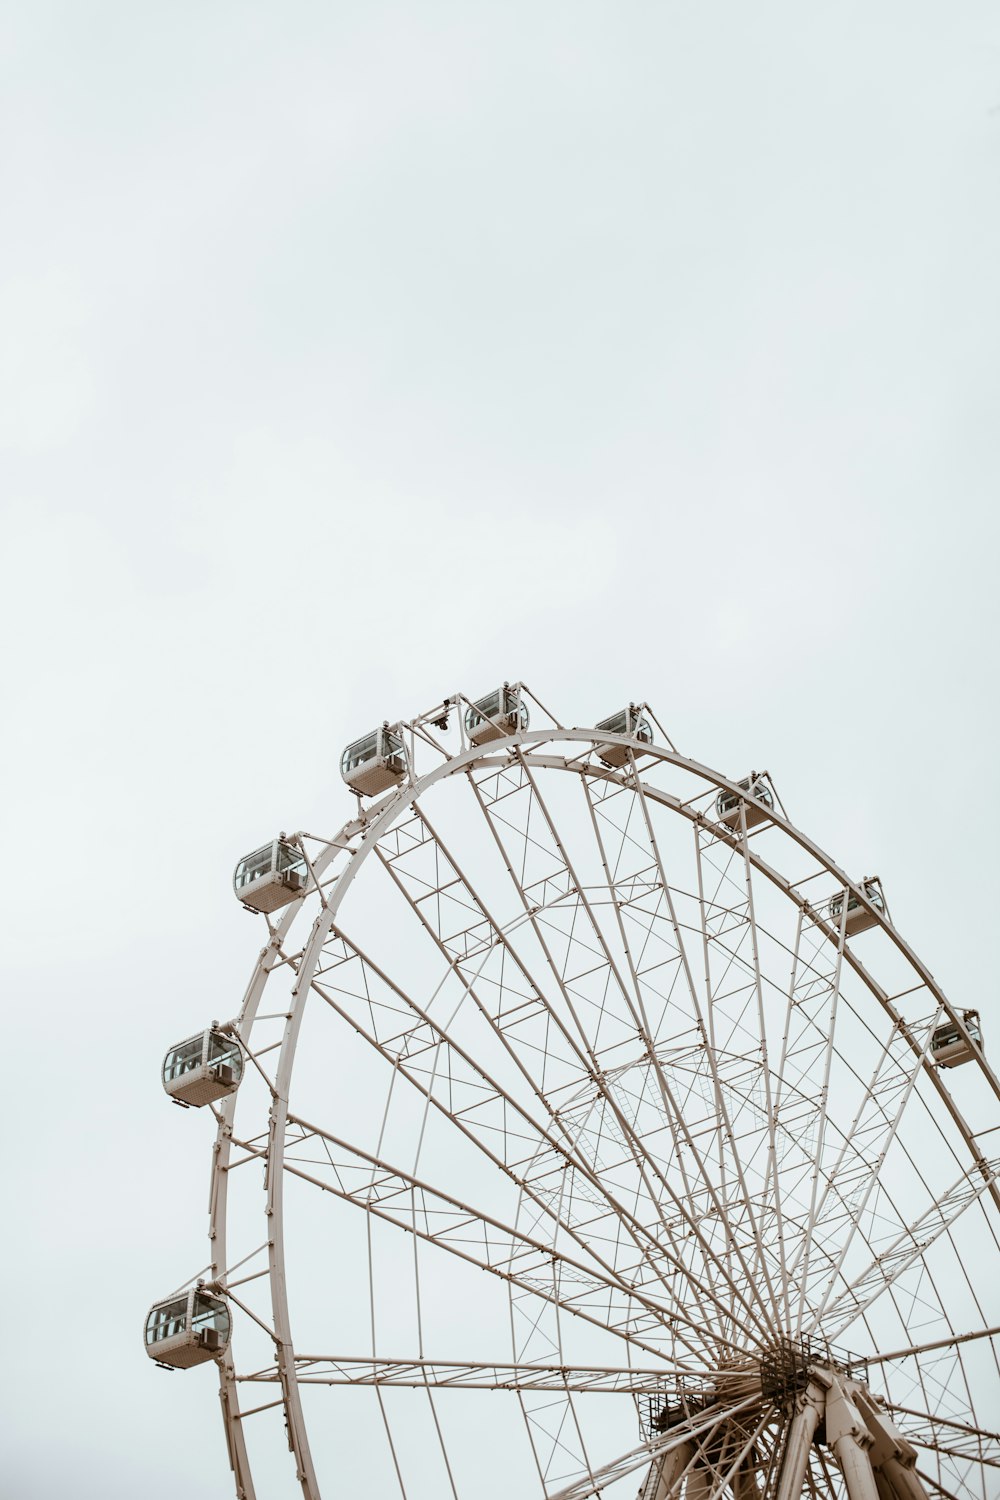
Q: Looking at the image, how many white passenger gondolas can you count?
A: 9